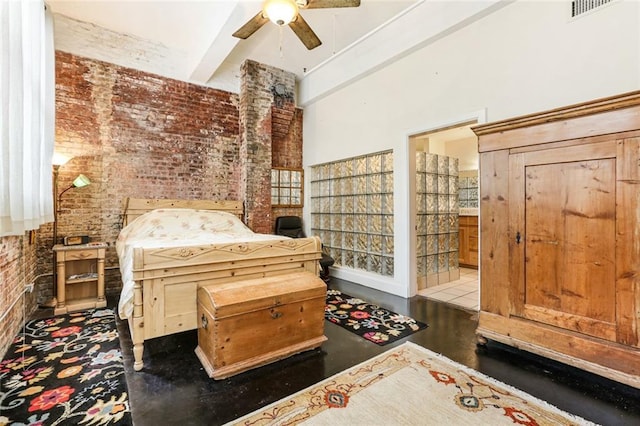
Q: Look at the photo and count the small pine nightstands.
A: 1